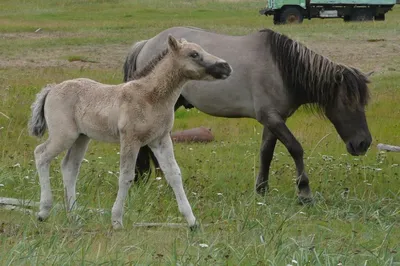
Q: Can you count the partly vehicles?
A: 1